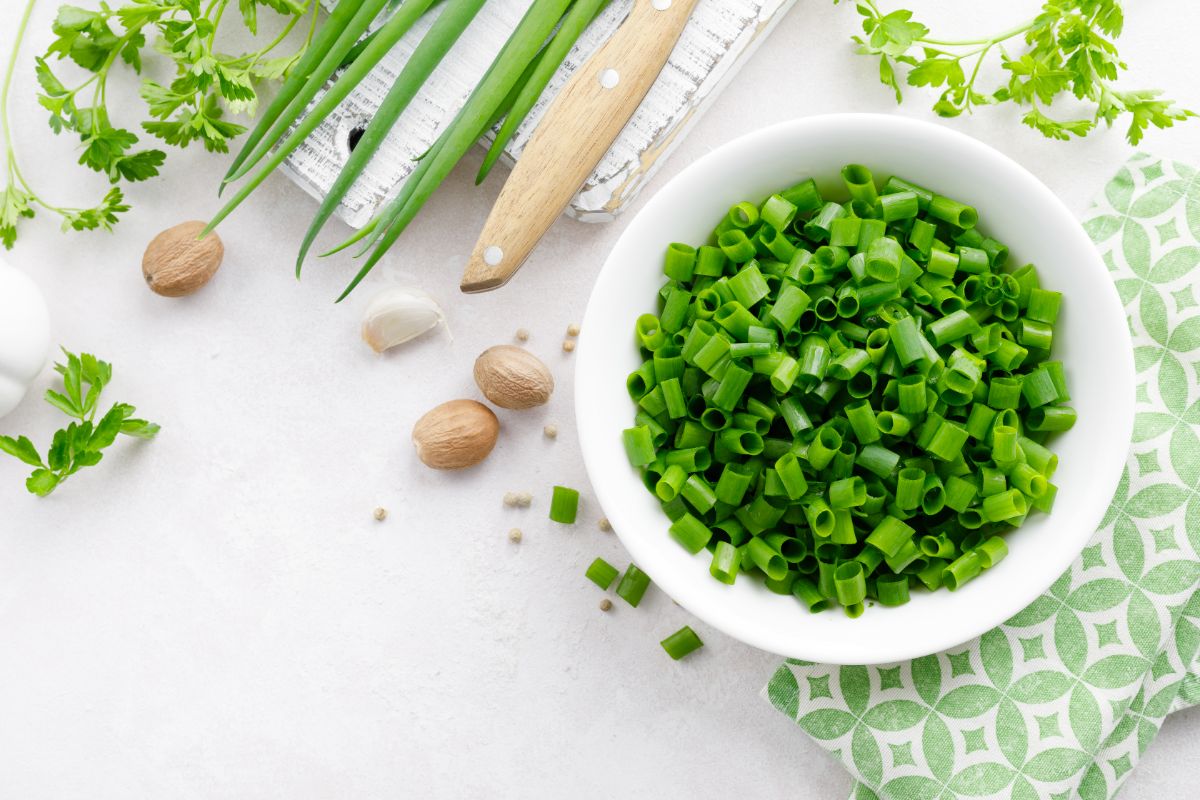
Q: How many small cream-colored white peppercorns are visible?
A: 10